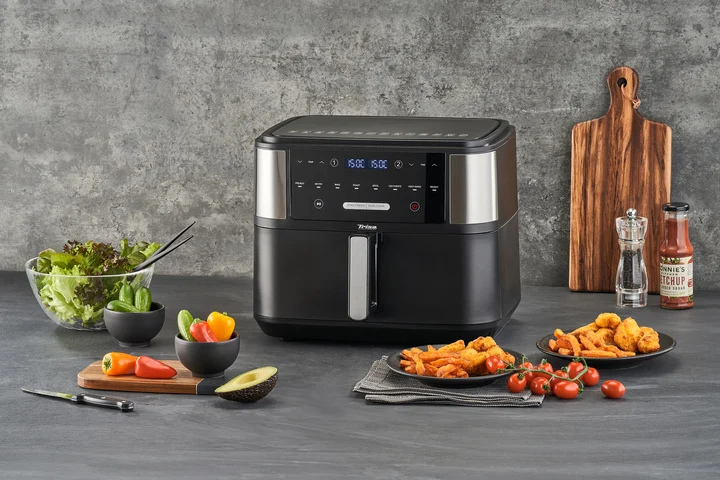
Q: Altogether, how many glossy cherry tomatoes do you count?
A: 10